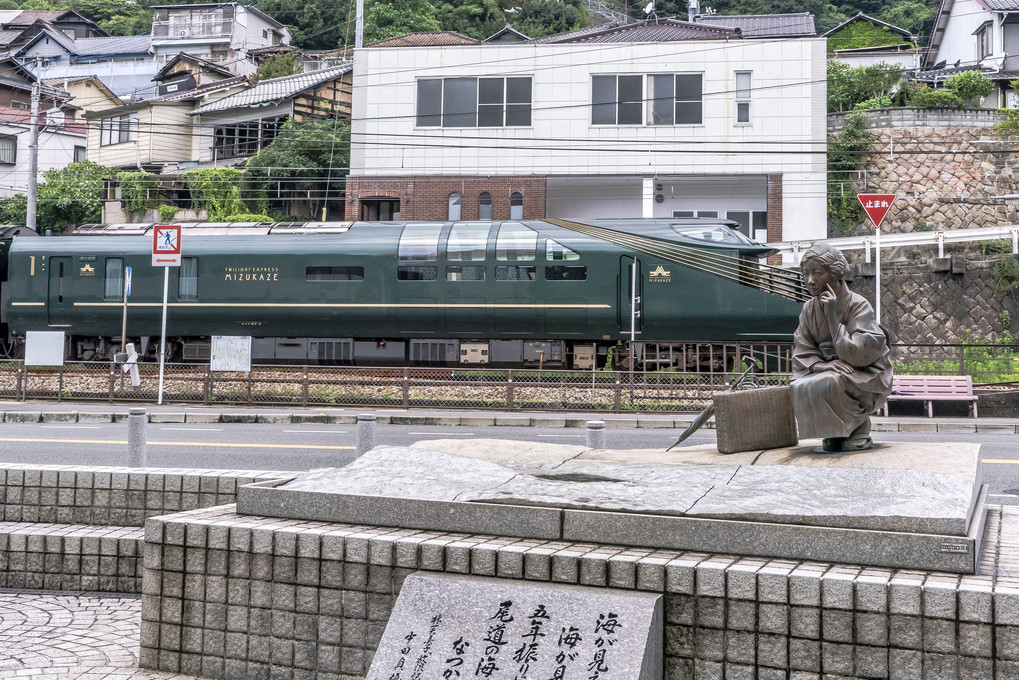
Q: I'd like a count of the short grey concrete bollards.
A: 3